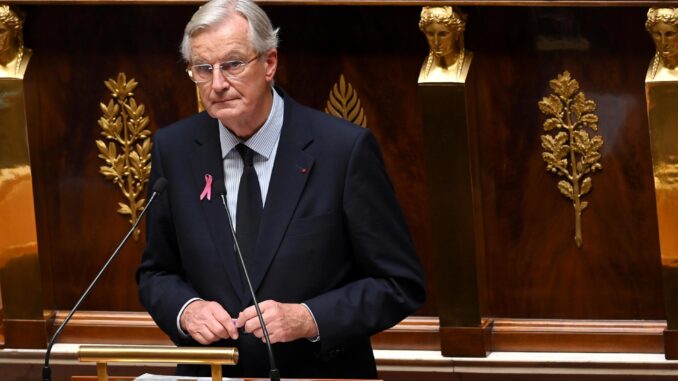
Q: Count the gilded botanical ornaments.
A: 3